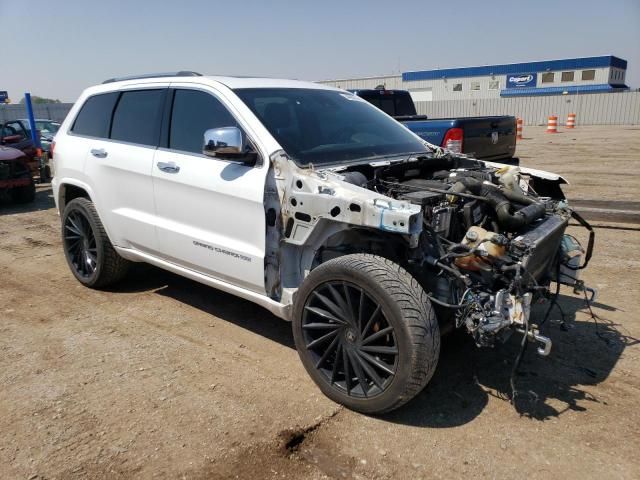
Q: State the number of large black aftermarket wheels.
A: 2